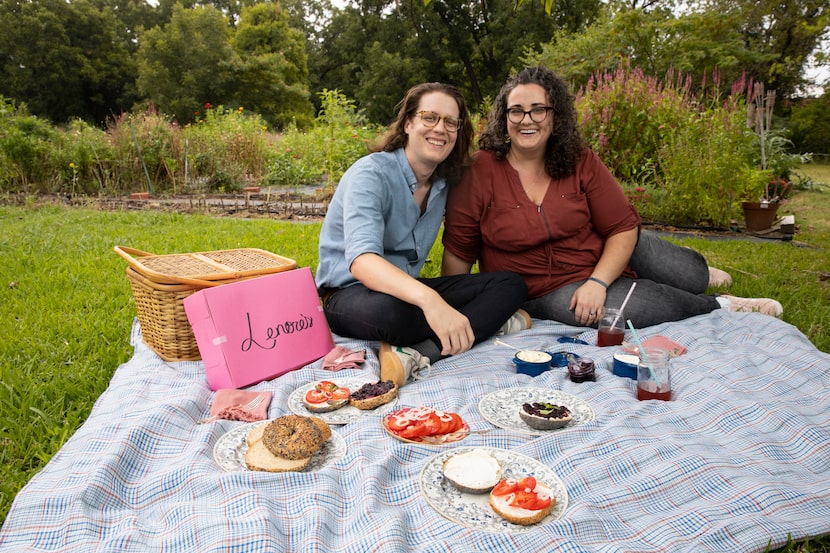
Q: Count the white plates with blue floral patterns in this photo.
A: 4